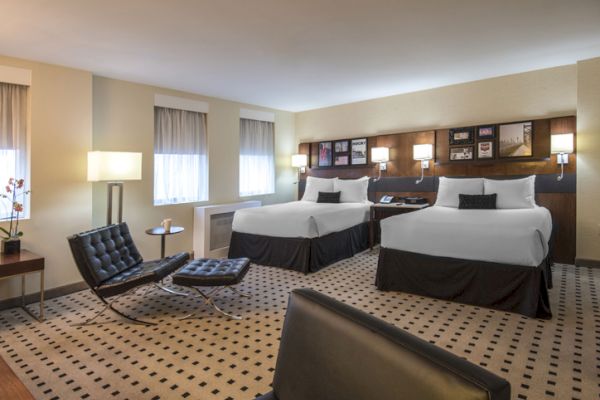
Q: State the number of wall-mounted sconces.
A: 4